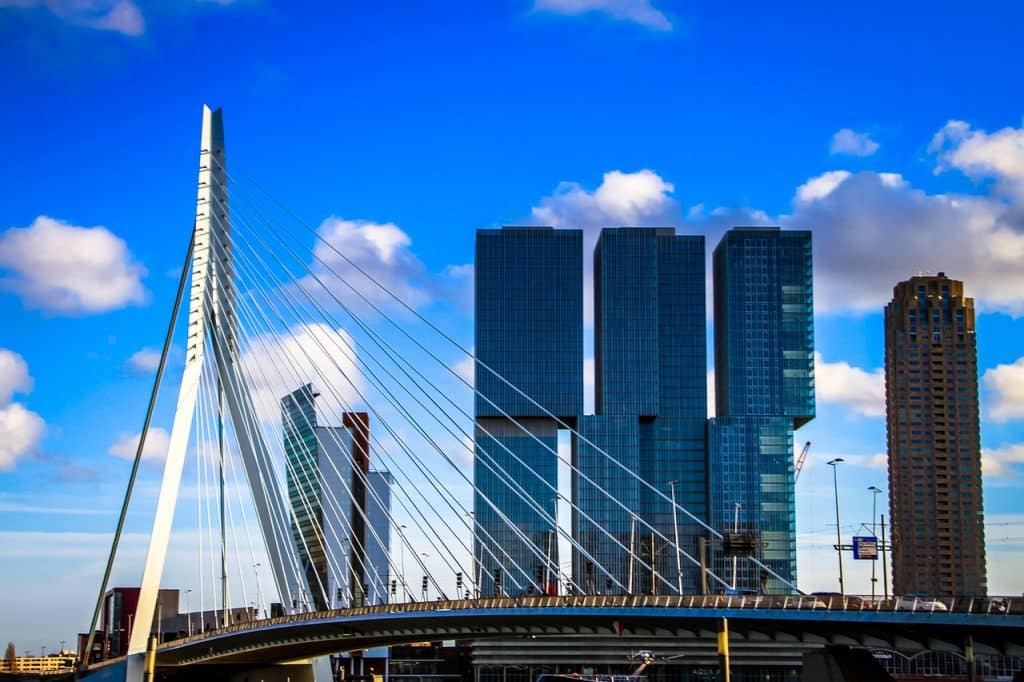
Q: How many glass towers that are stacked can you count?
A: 3